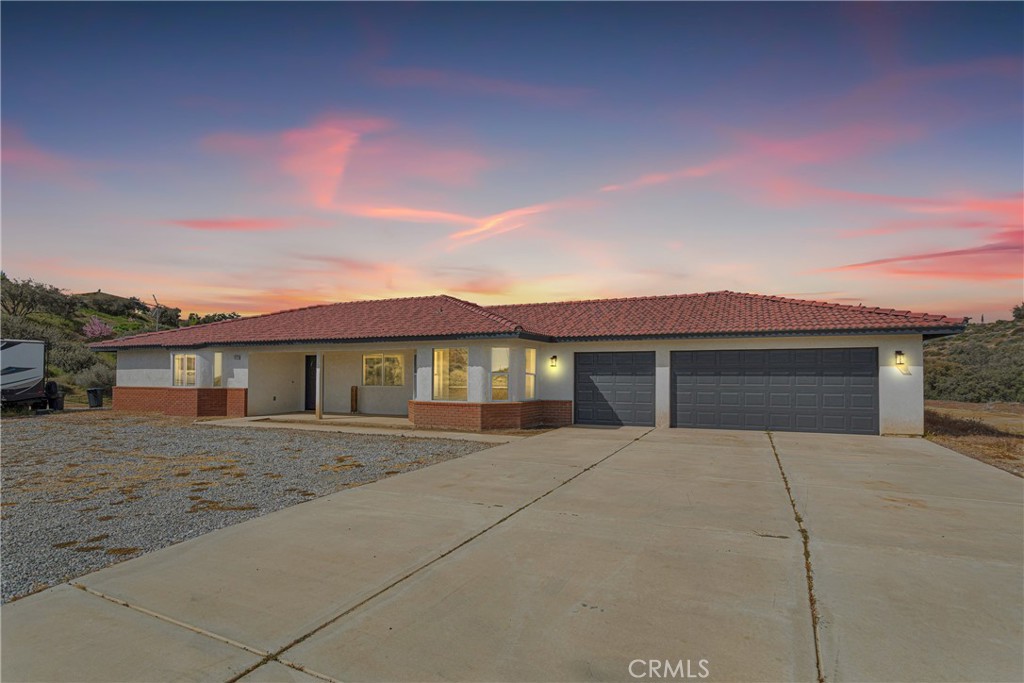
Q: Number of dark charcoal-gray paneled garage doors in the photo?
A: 2